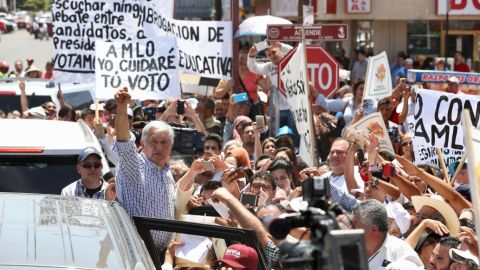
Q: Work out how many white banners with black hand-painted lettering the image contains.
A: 5